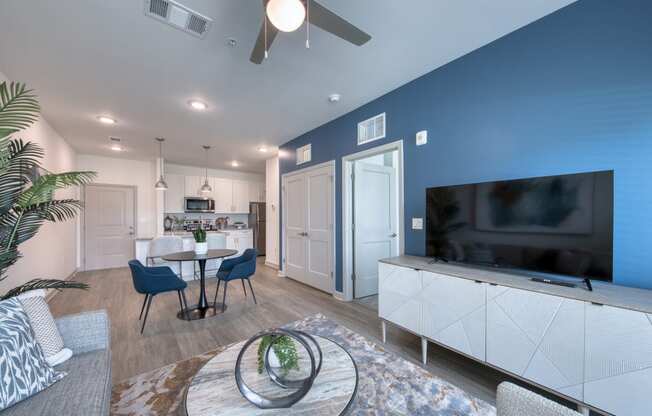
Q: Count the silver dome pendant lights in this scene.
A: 2